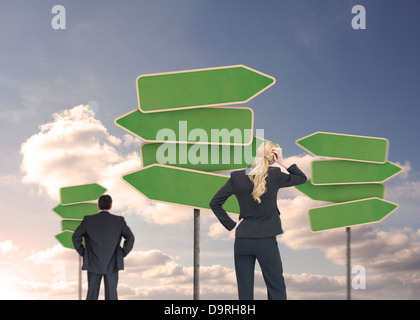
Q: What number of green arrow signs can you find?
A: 12